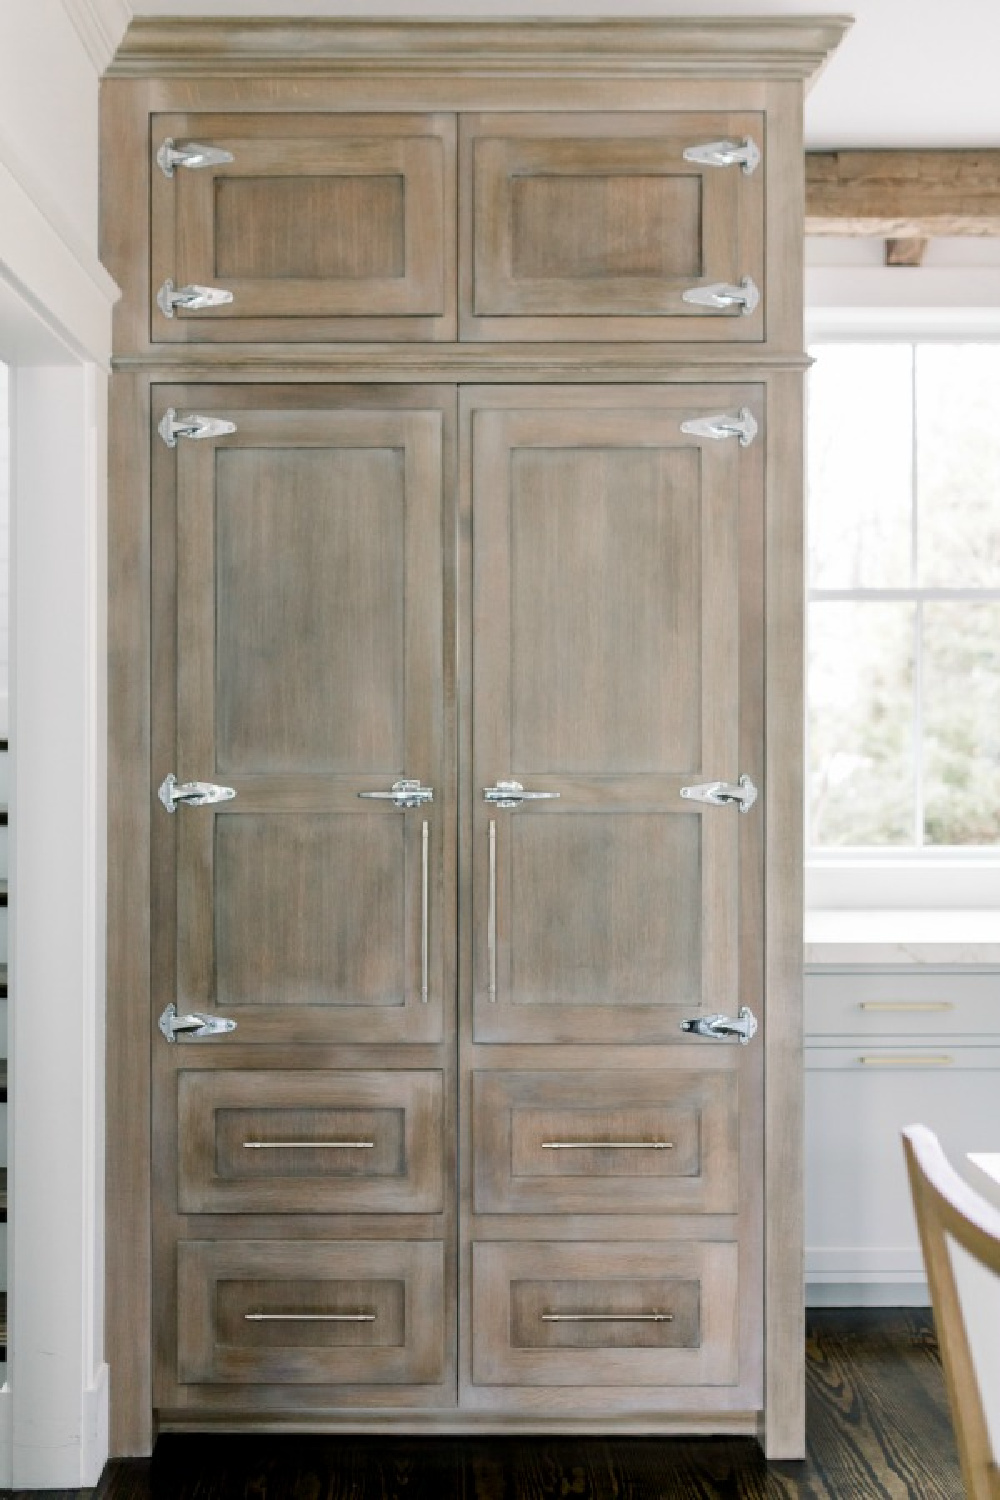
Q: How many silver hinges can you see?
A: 10